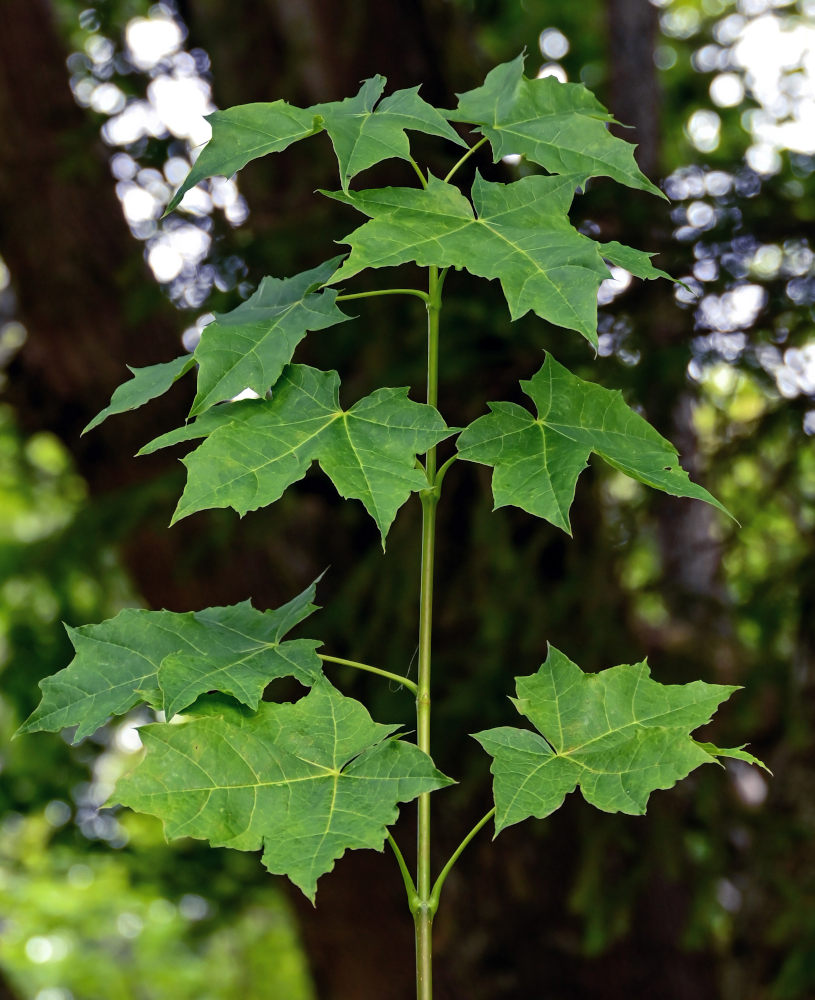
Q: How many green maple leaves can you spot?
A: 9